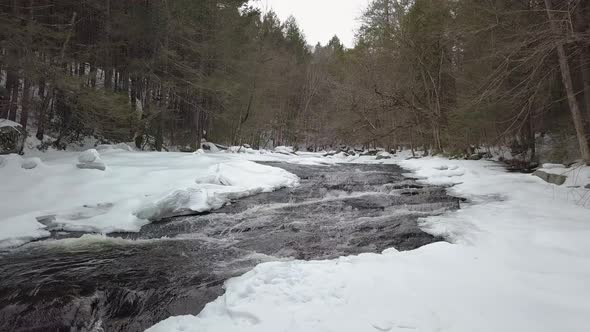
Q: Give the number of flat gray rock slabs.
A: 1